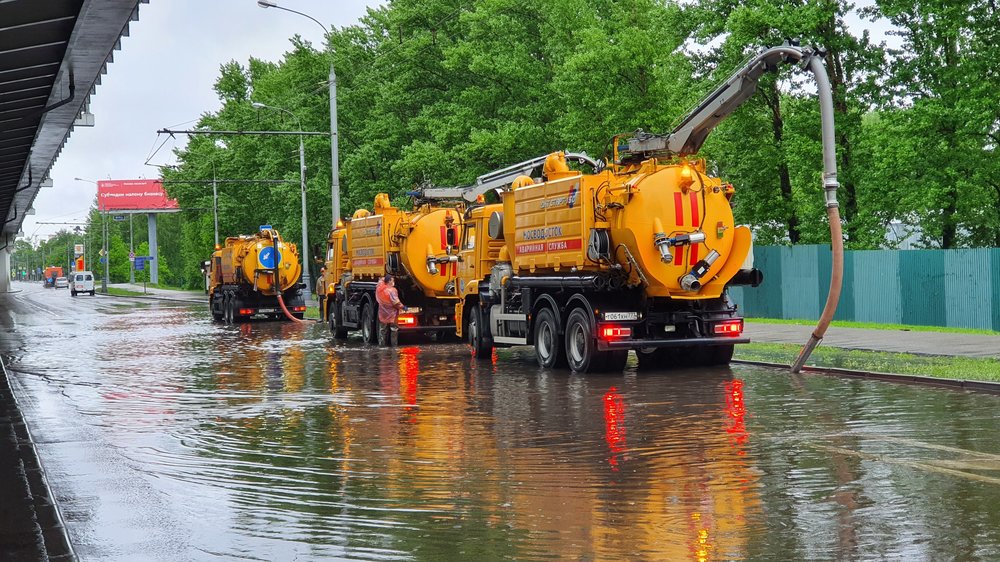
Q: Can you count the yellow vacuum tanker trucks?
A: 3